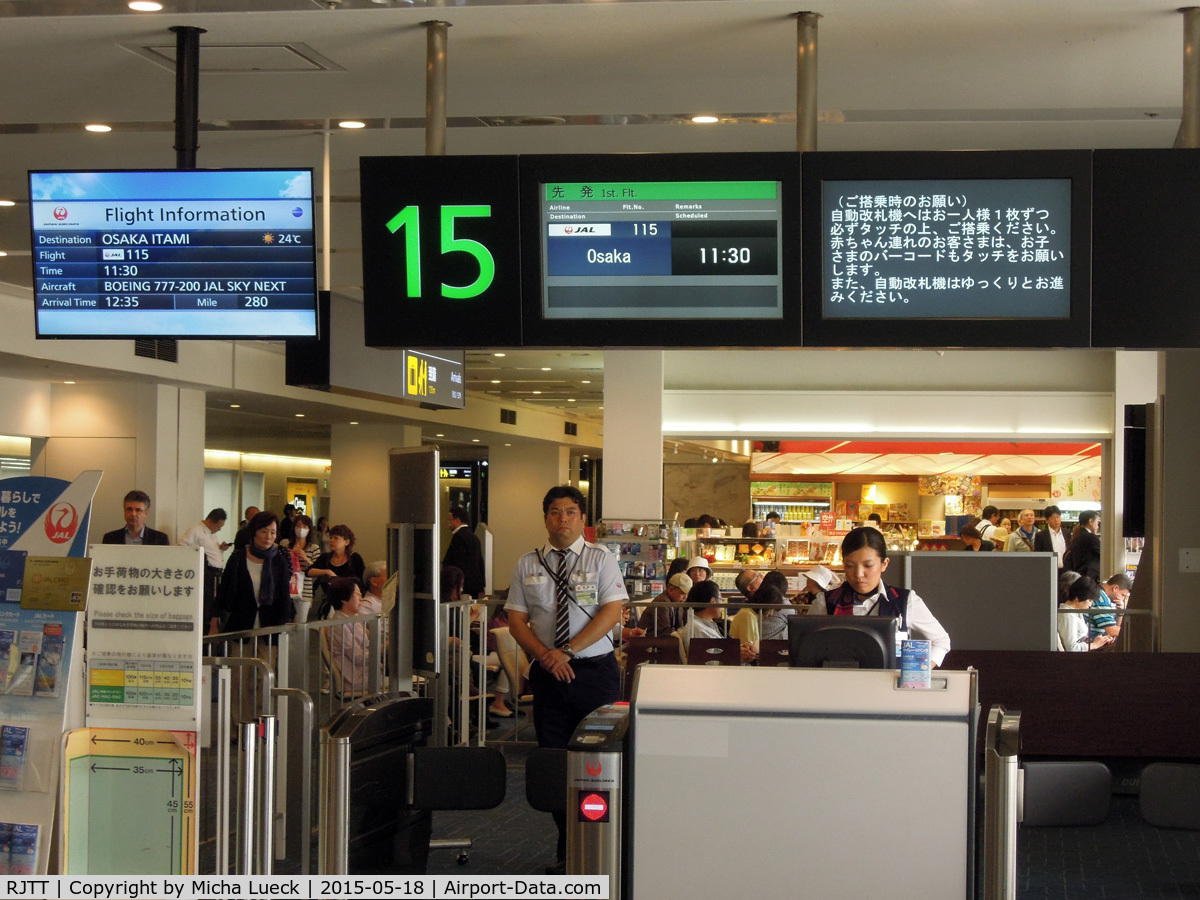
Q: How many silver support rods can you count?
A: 3